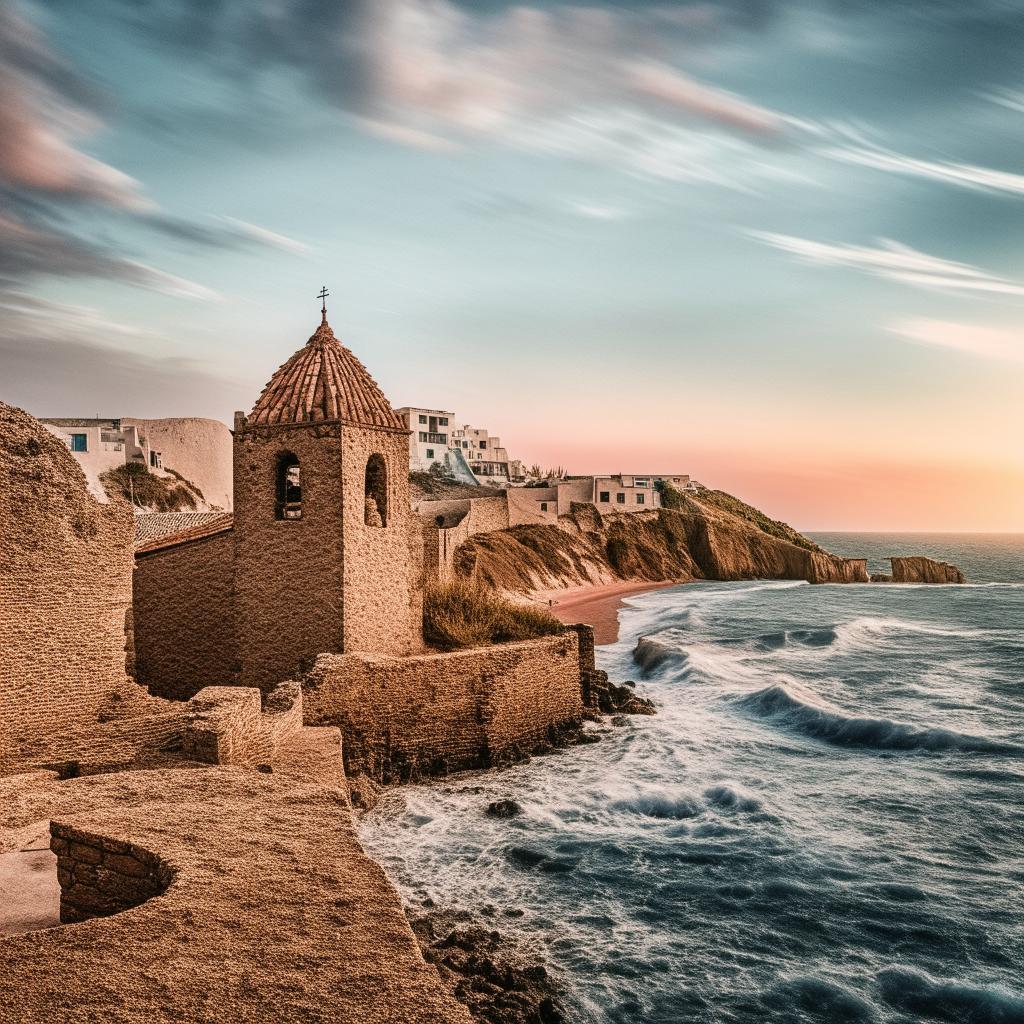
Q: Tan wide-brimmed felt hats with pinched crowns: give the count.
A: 0